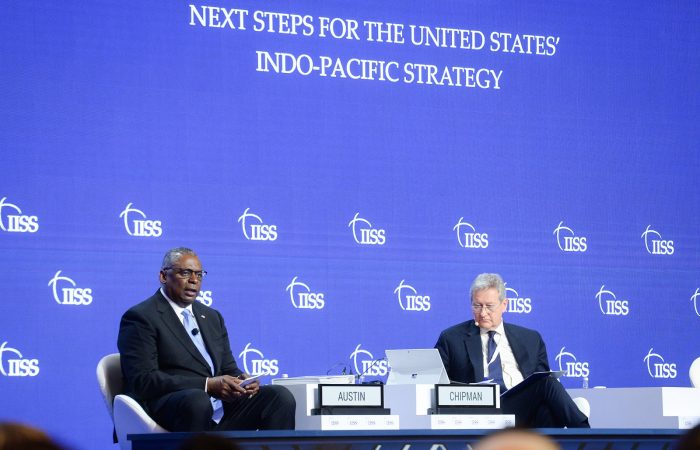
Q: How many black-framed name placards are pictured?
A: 2